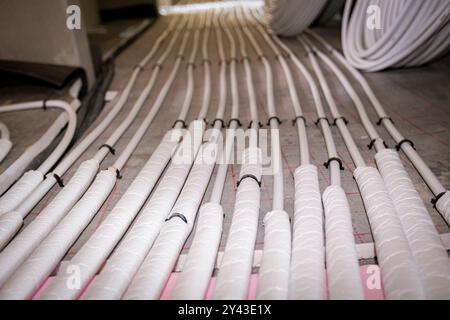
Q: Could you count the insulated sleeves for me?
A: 15